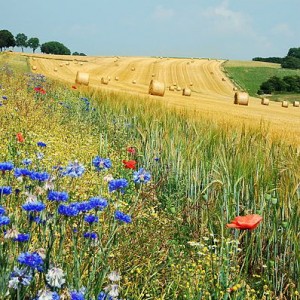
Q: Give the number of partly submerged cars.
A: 0